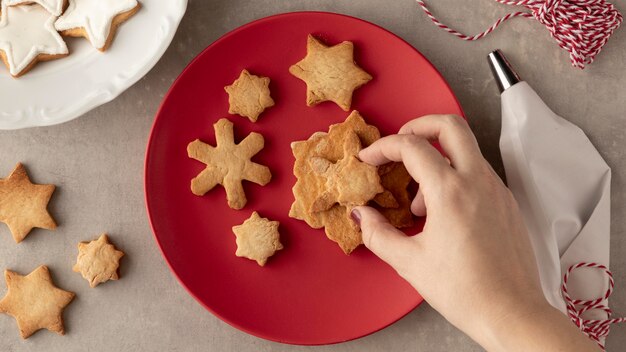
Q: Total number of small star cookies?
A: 4